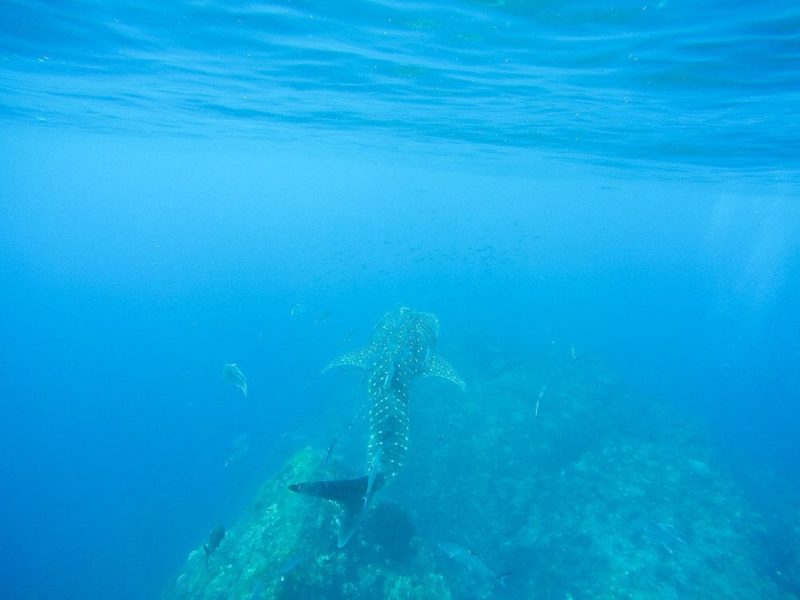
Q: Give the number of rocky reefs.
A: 1